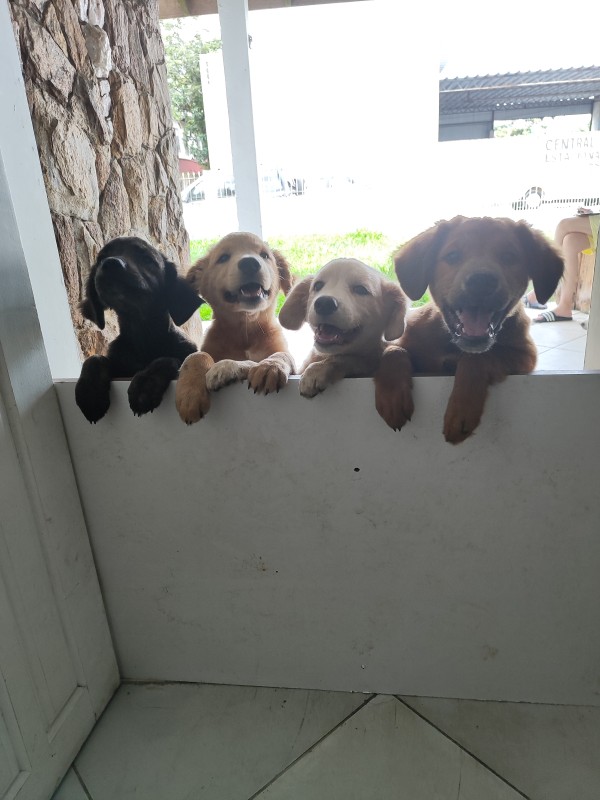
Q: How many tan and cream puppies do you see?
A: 2